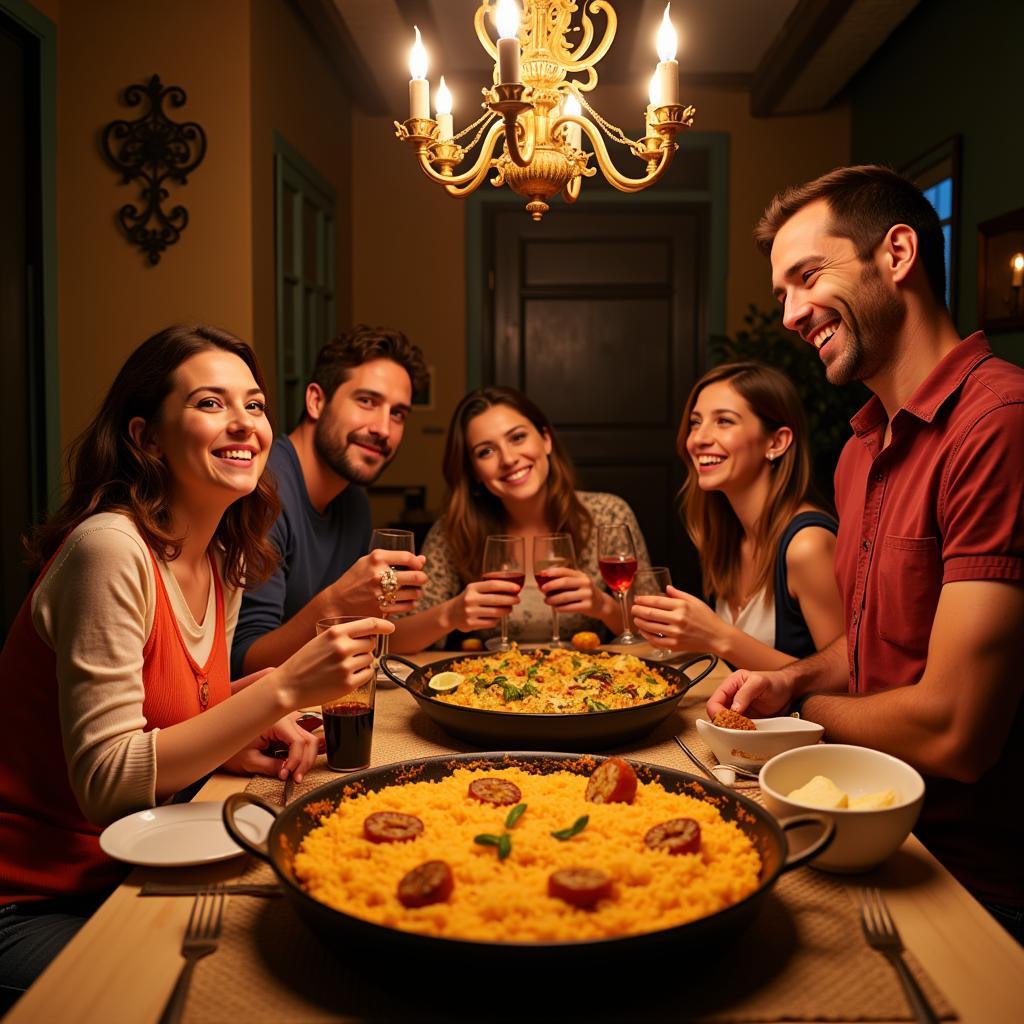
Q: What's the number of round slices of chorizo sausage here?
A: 6